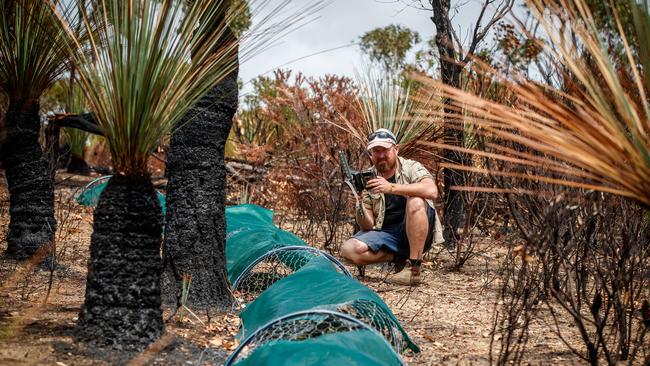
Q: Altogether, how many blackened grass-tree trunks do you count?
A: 3